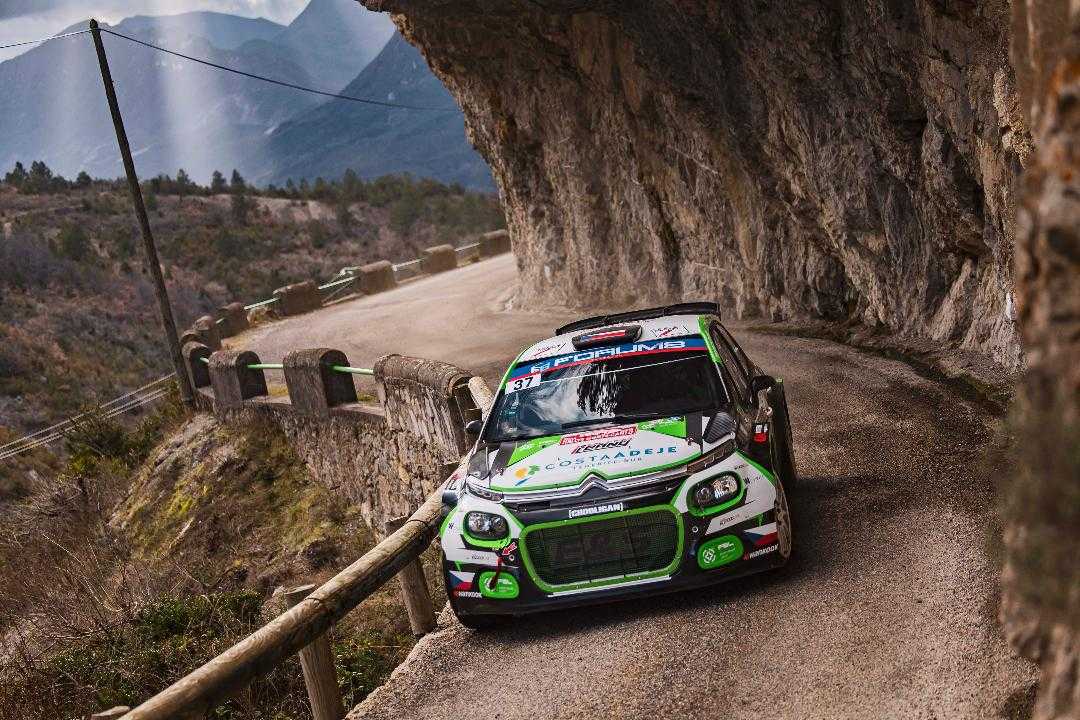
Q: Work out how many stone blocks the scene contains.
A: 11